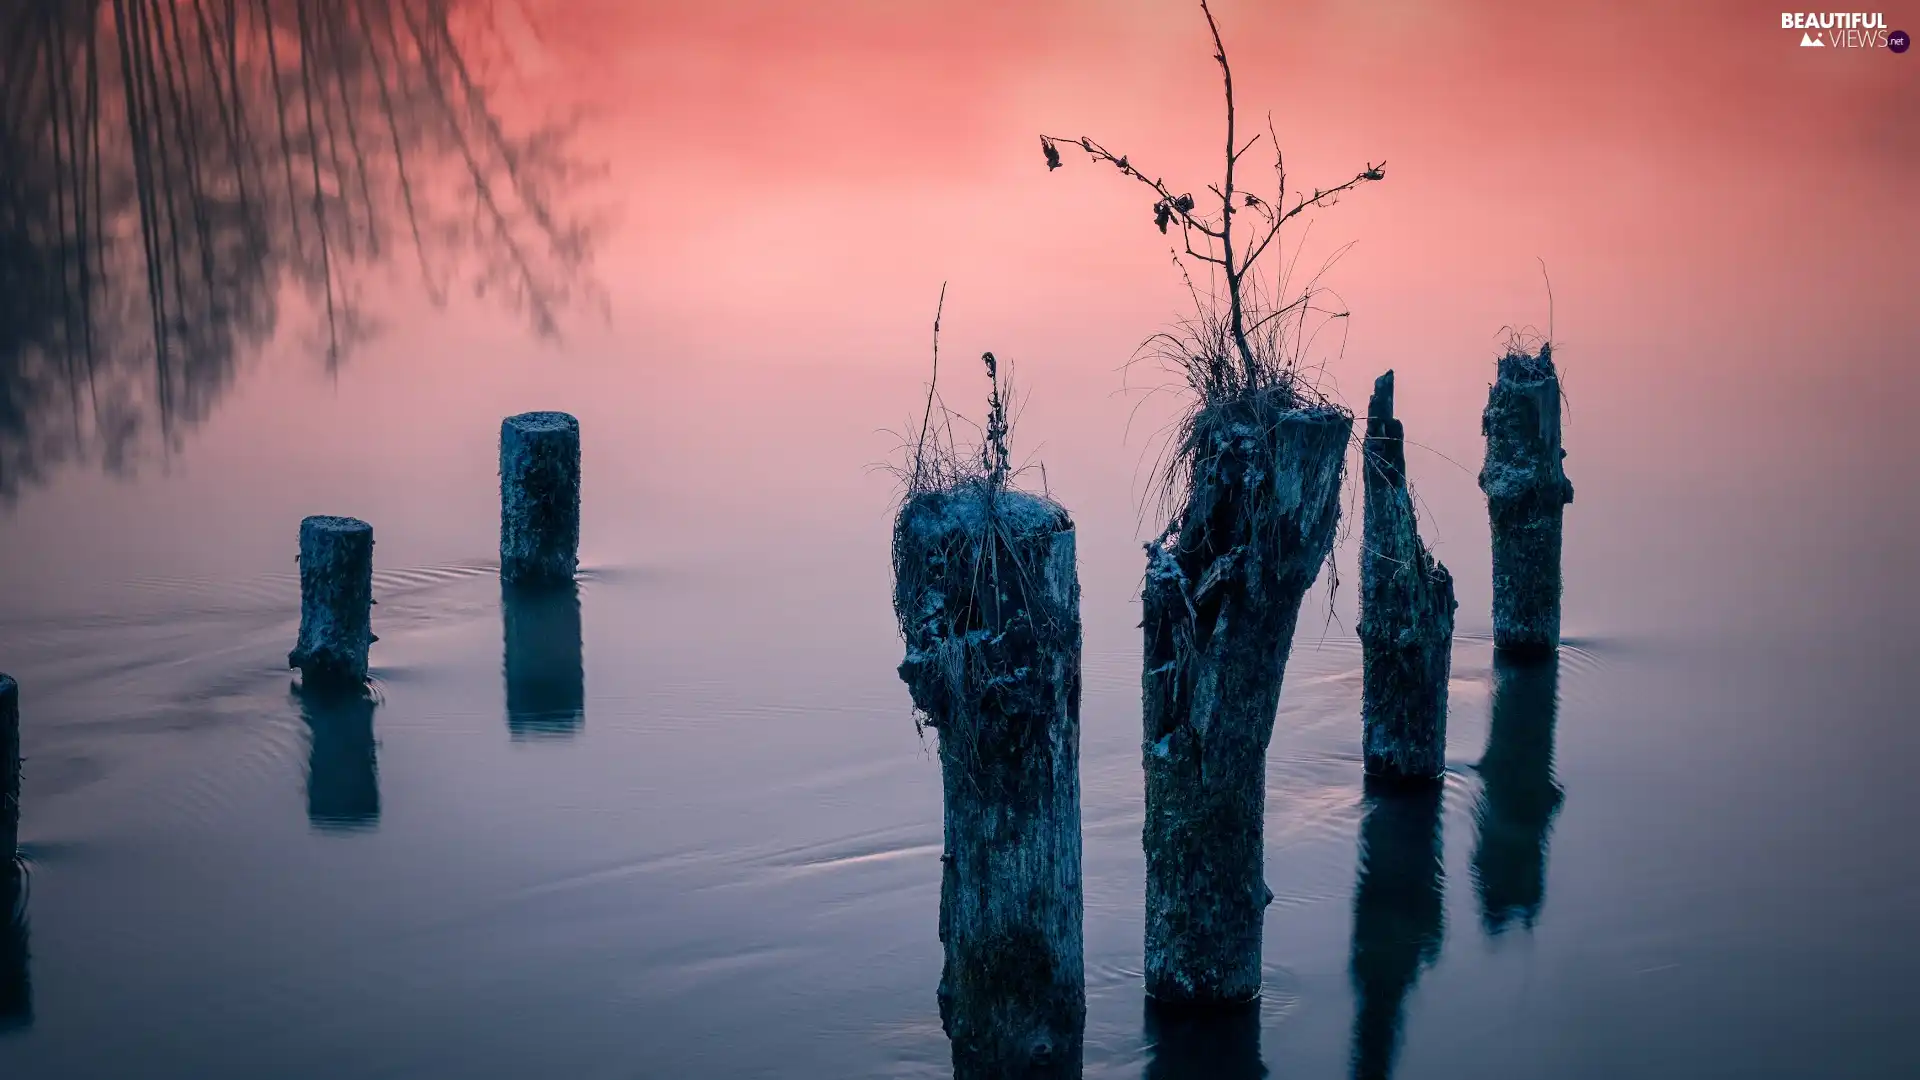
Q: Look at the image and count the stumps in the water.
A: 7